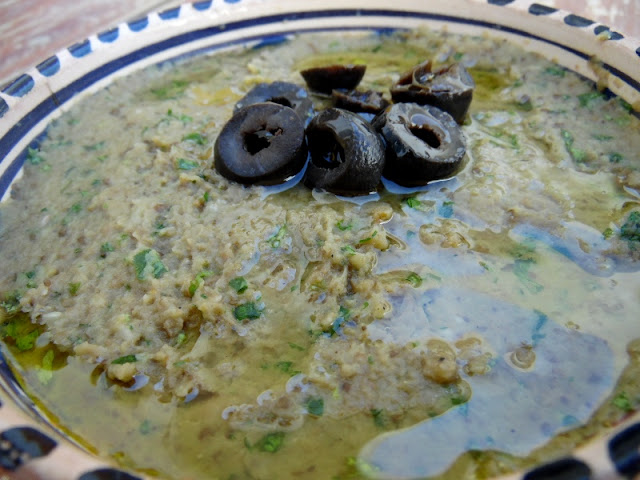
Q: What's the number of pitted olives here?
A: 7